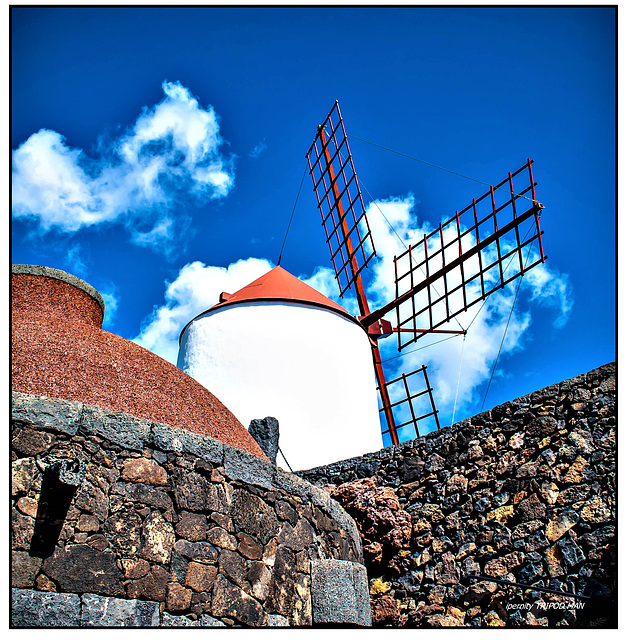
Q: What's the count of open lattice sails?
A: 3